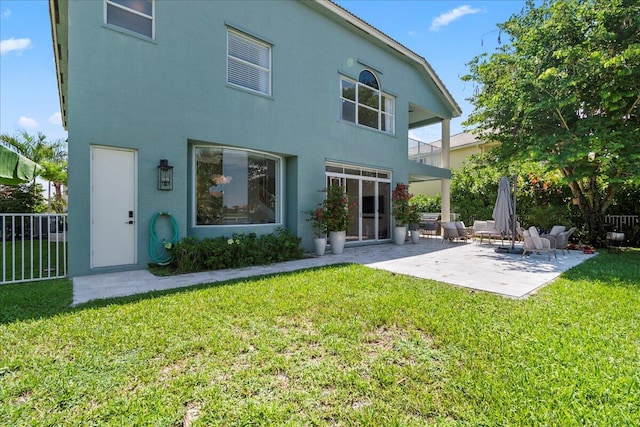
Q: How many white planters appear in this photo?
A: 4